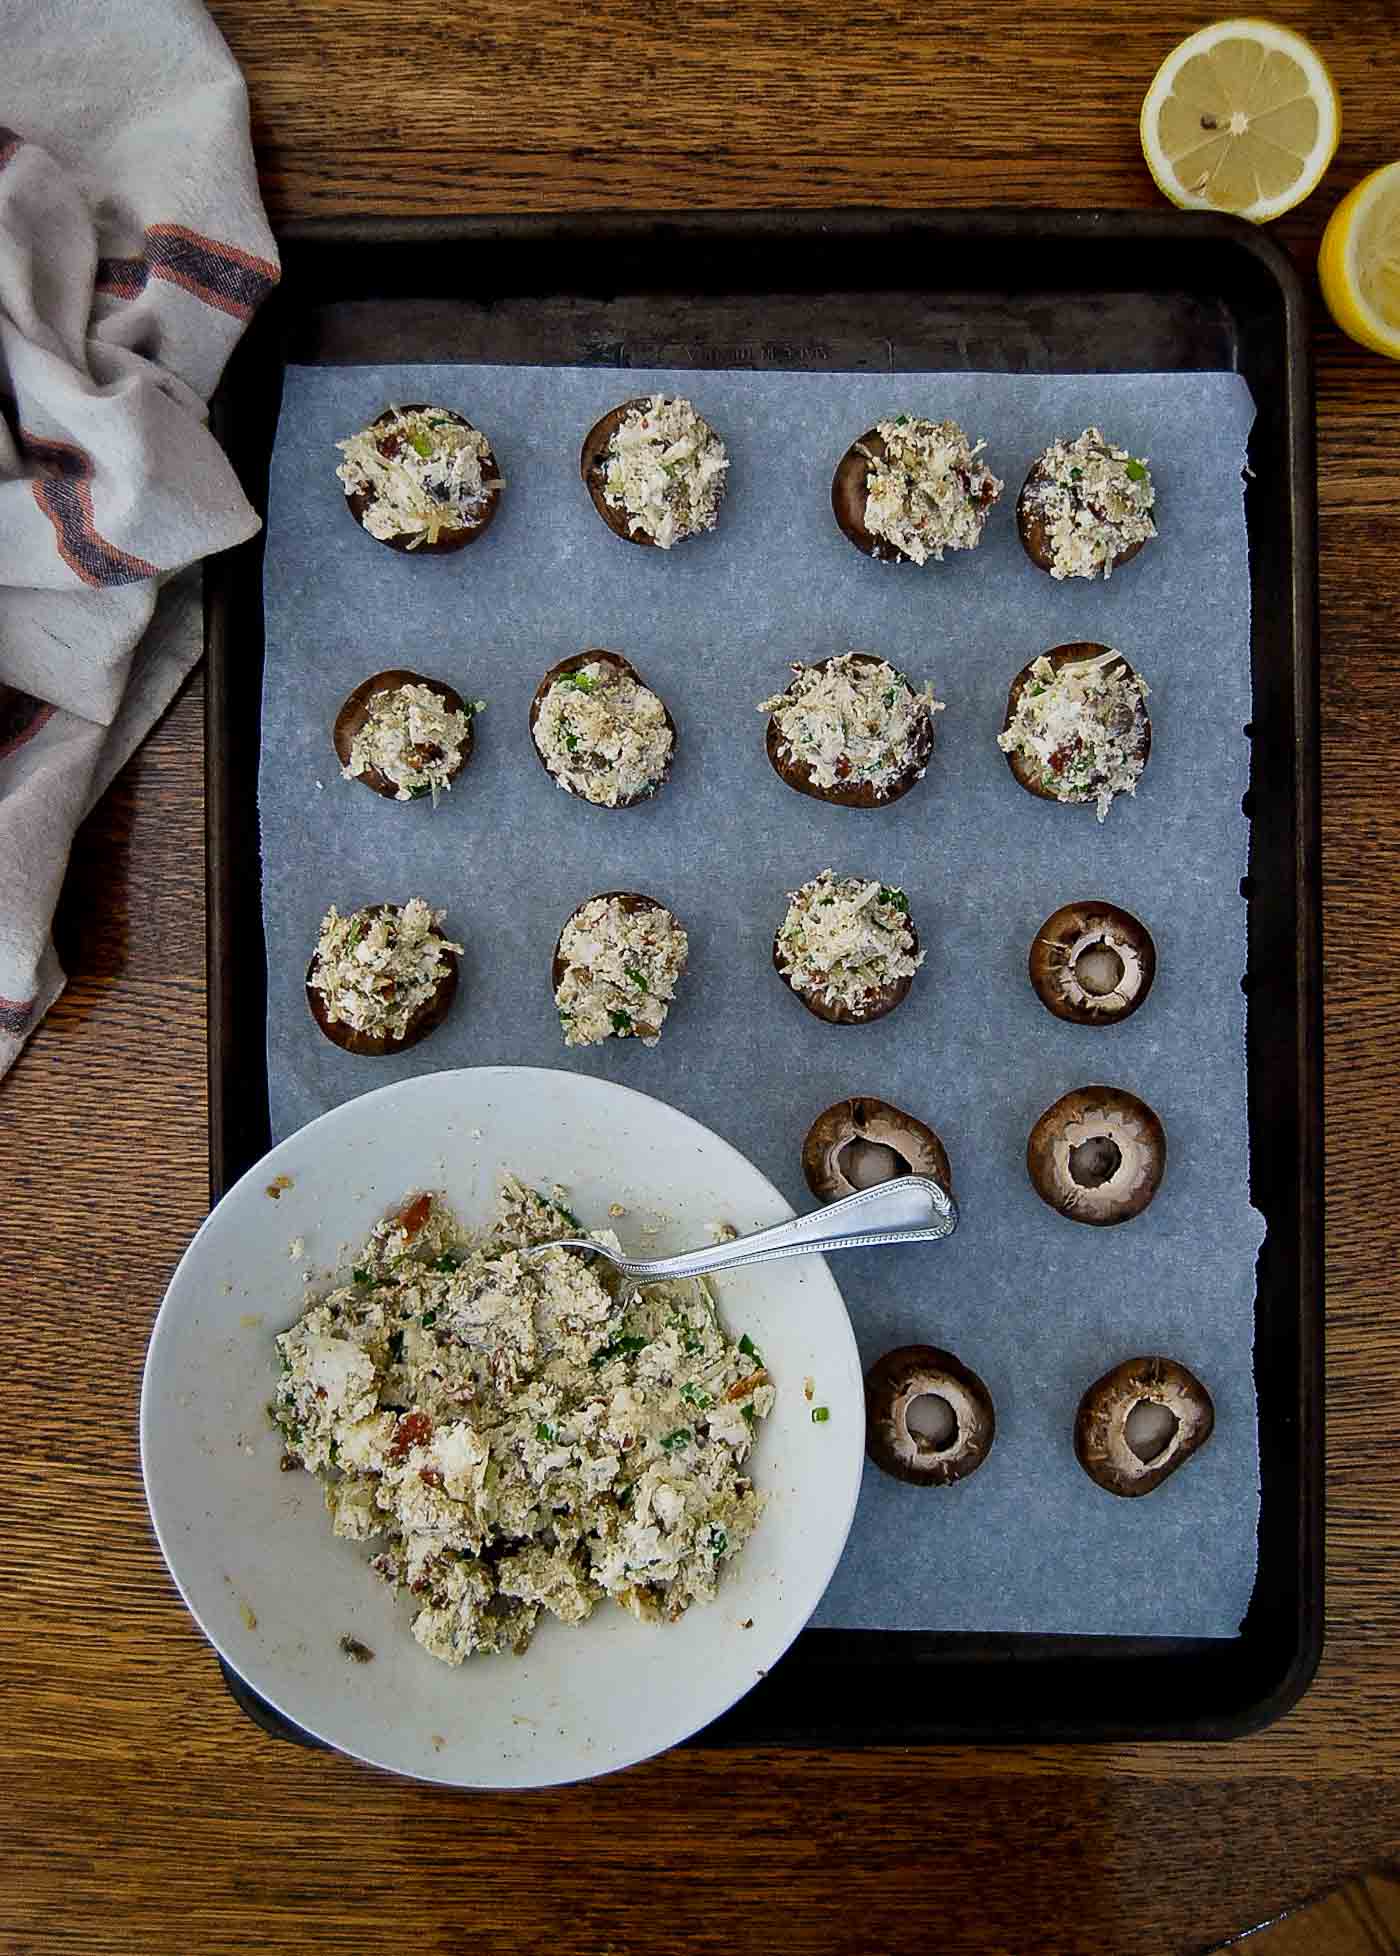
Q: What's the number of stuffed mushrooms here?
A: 11